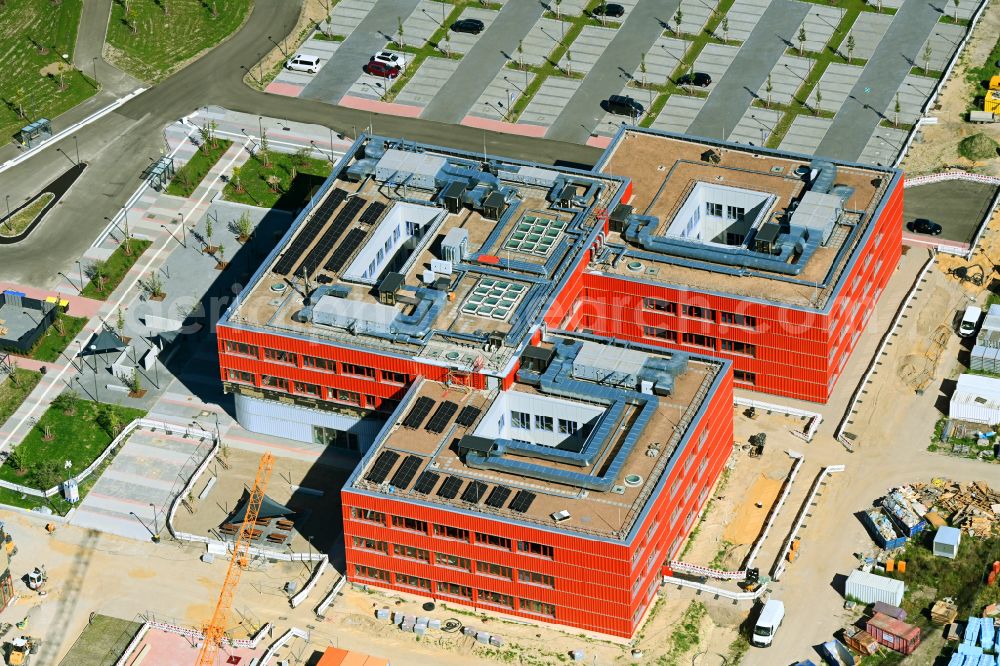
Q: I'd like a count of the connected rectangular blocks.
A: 3